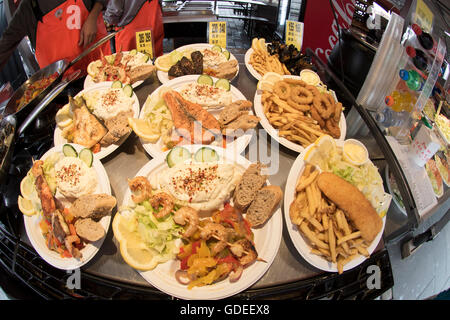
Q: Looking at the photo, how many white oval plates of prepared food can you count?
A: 9